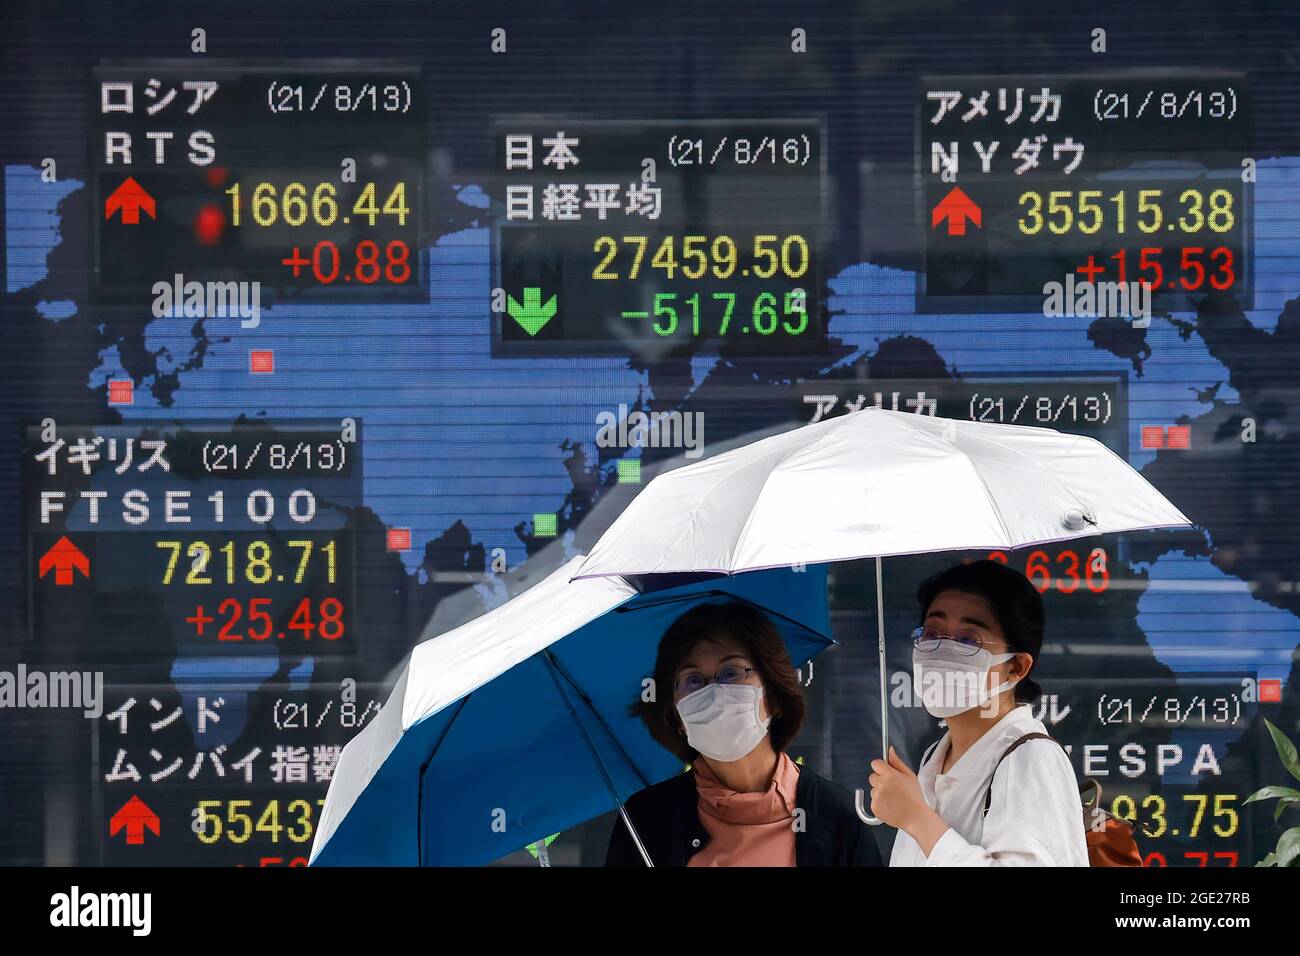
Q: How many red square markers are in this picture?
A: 6